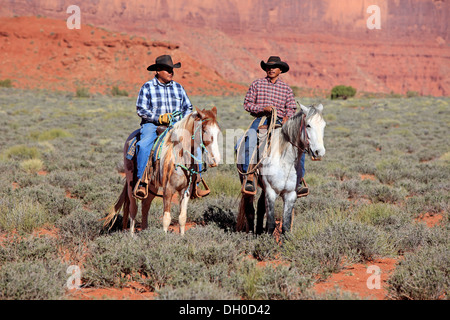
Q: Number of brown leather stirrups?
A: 4